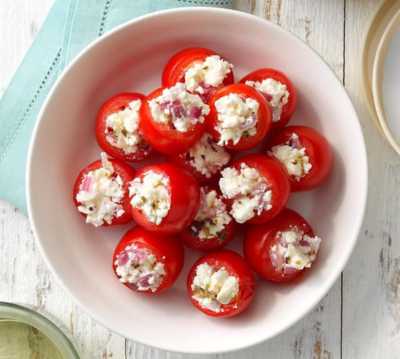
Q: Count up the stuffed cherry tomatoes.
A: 14